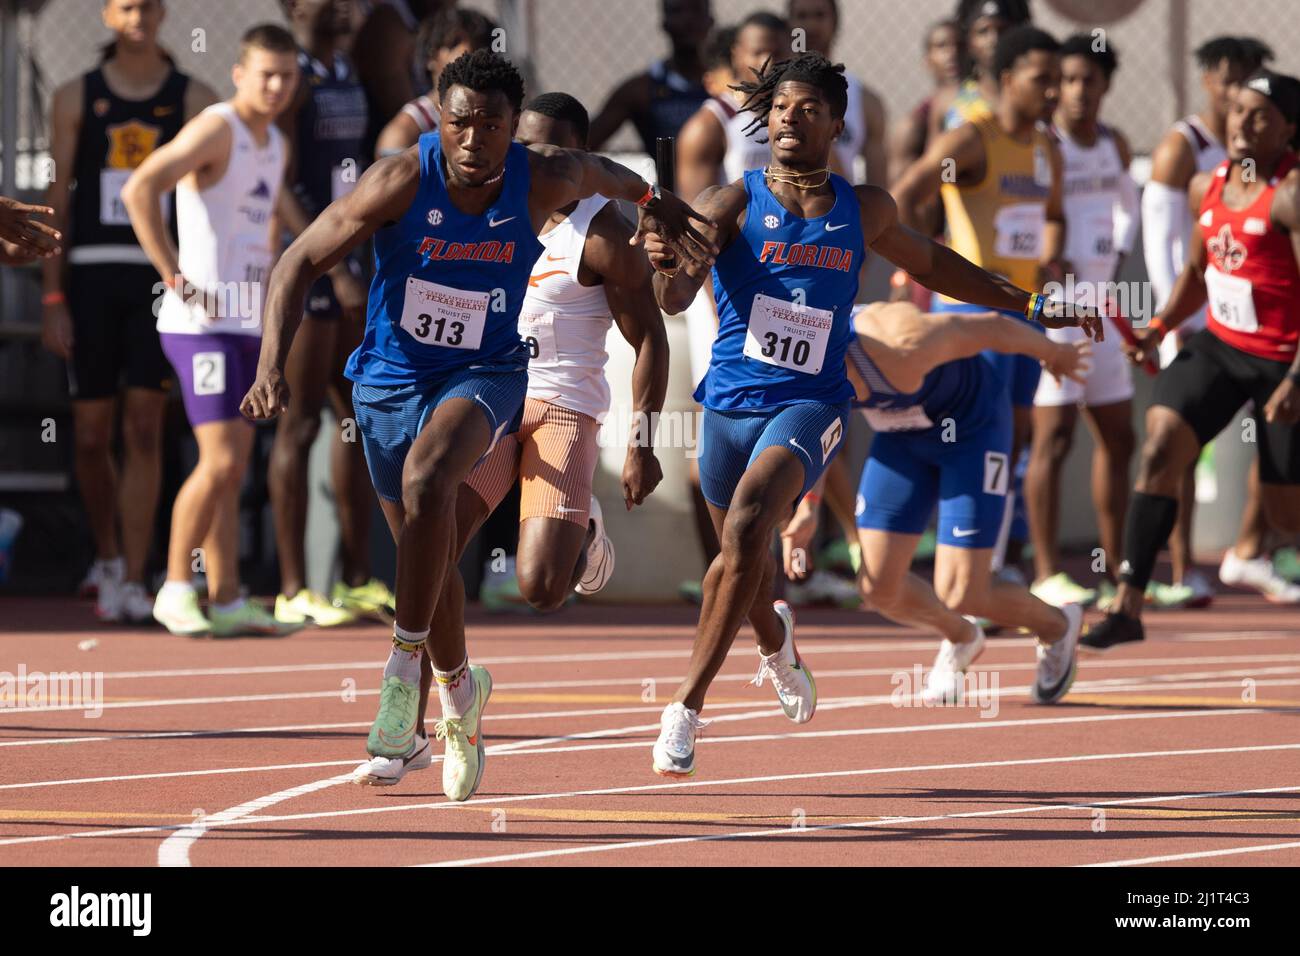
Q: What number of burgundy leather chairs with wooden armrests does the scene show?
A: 0